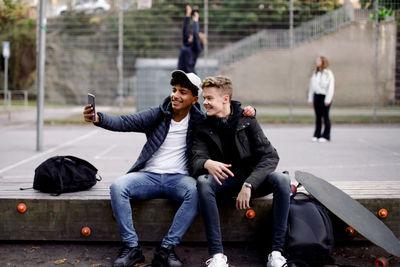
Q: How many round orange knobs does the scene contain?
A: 5